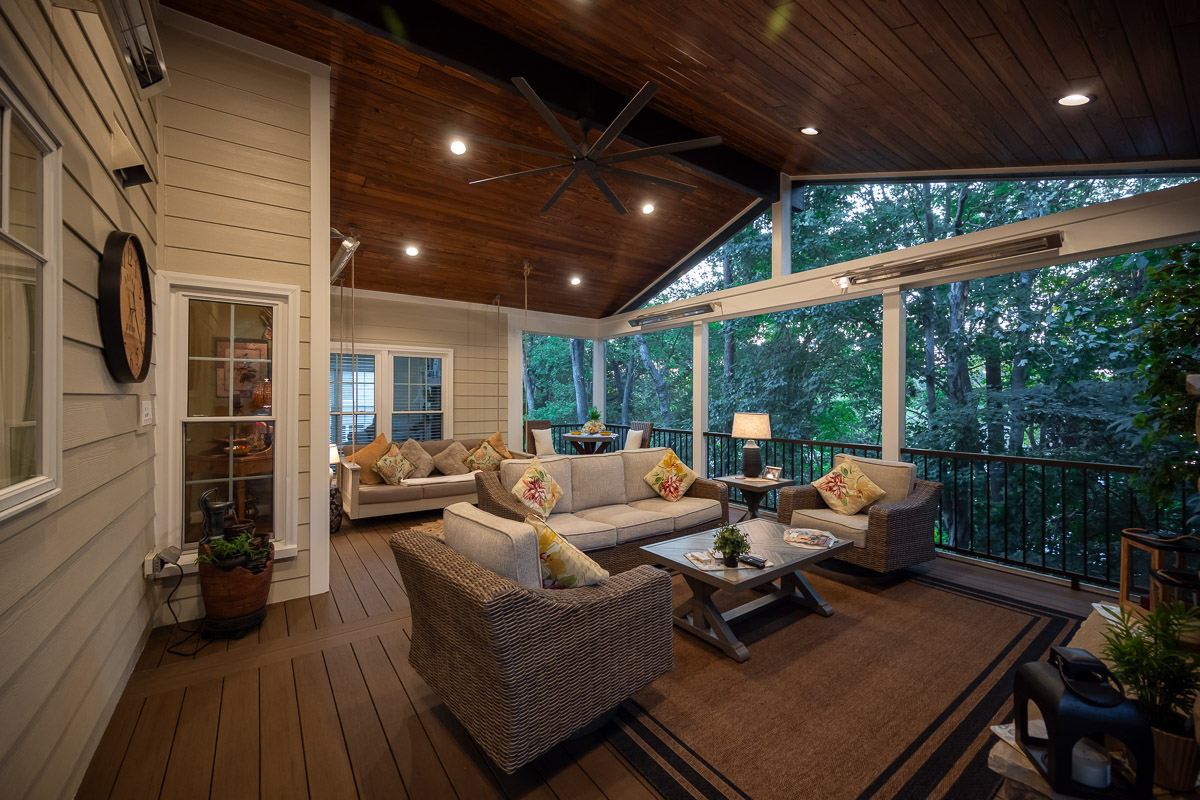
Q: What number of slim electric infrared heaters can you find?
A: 4